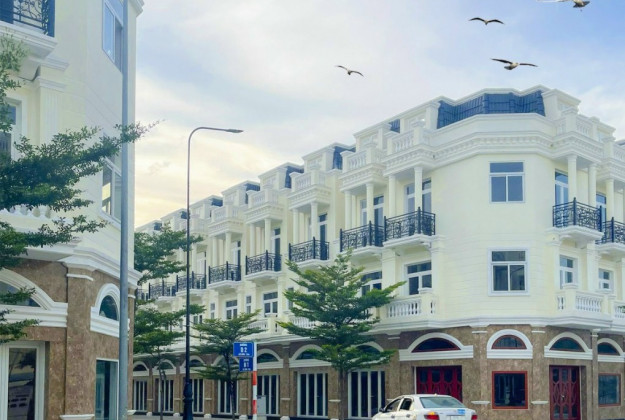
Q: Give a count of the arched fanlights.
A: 13